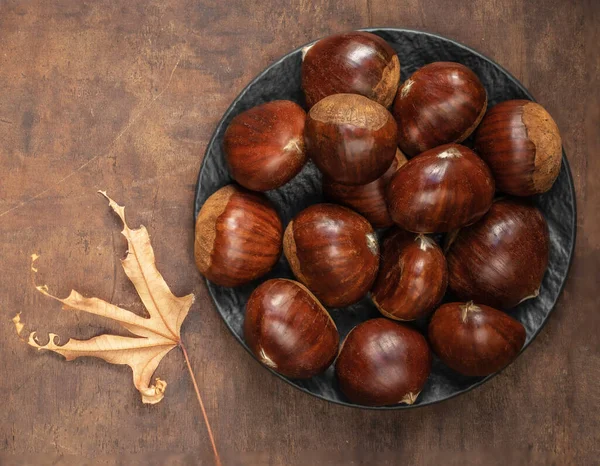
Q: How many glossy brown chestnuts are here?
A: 14